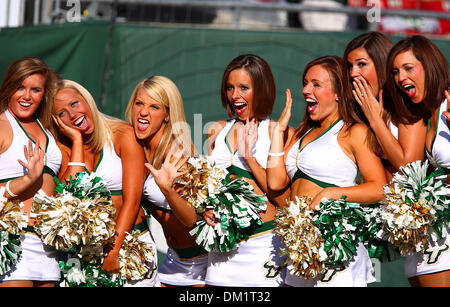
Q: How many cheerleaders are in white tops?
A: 7